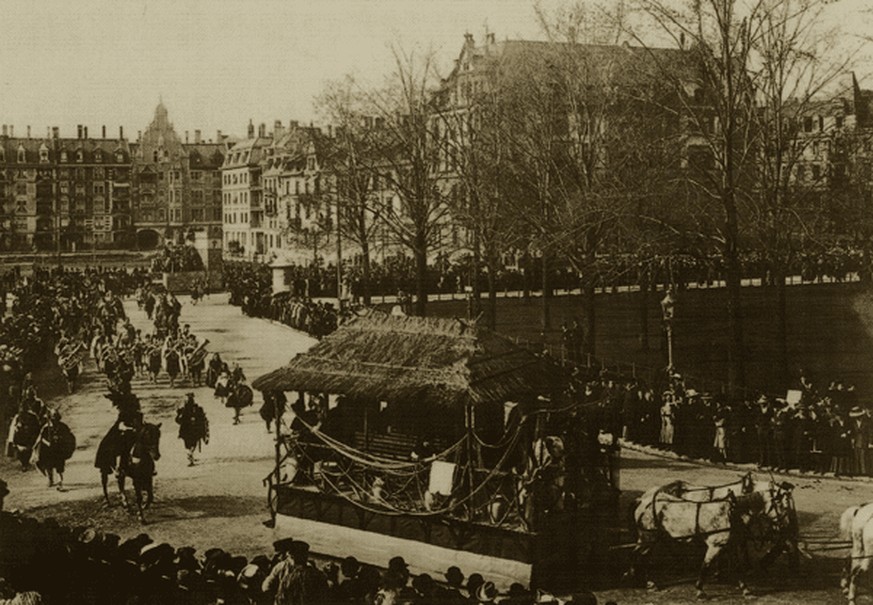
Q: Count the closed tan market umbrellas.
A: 0